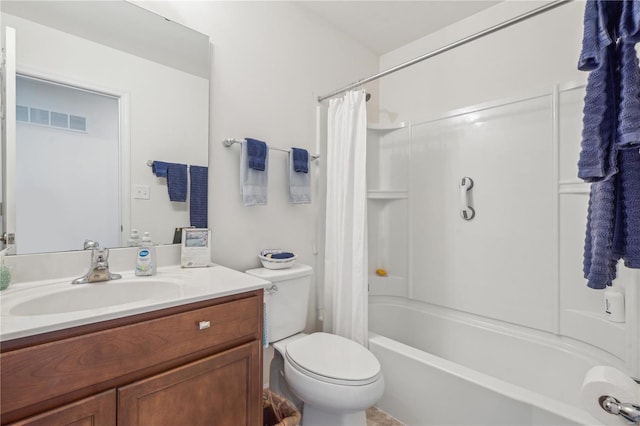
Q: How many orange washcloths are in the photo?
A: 0